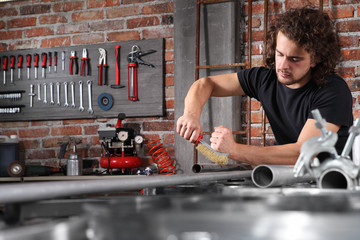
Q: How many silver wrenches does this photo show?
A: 8